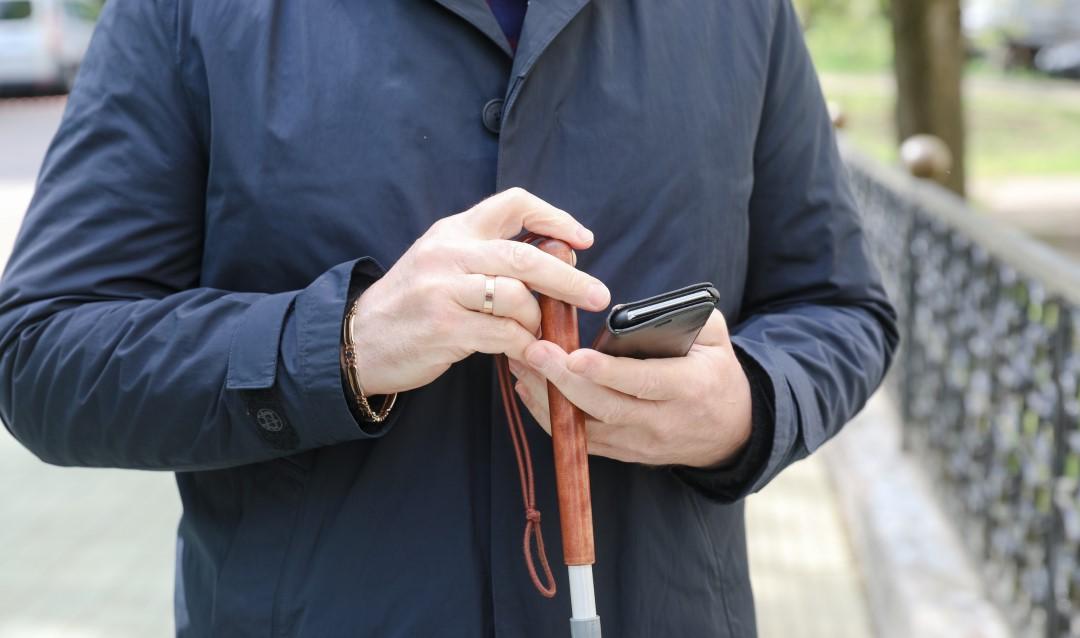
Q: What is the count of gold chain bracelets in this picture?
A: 1